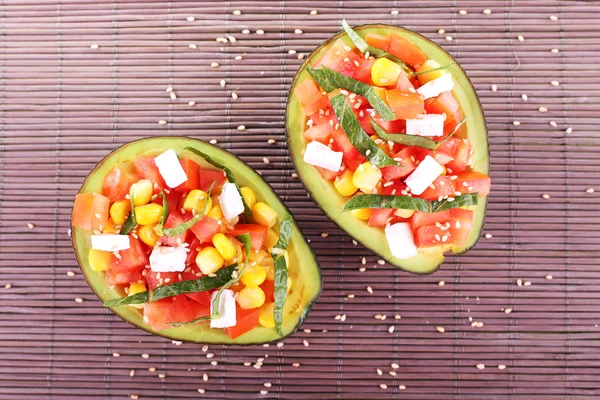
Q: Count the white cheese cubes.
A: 10